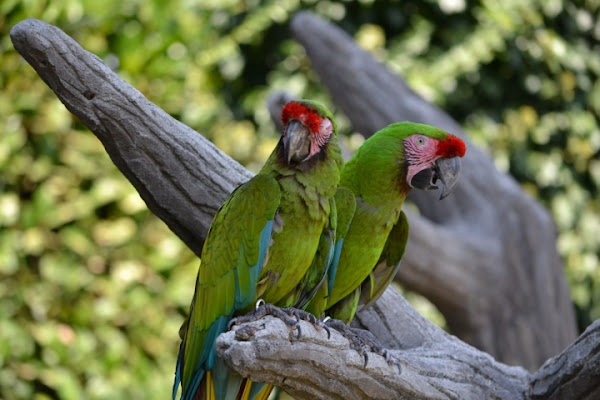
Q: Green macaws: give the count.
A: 2